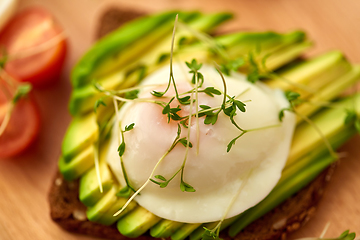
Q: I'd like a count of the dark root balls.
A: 0